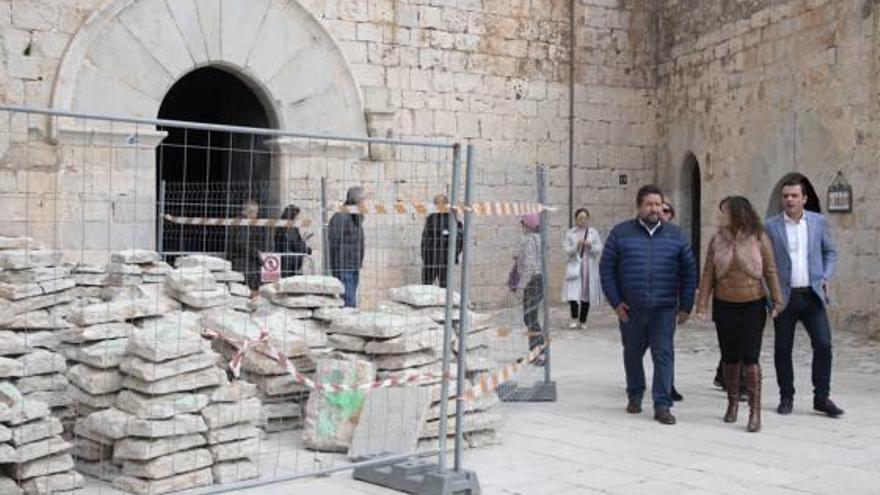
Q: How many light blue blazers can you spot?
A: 1